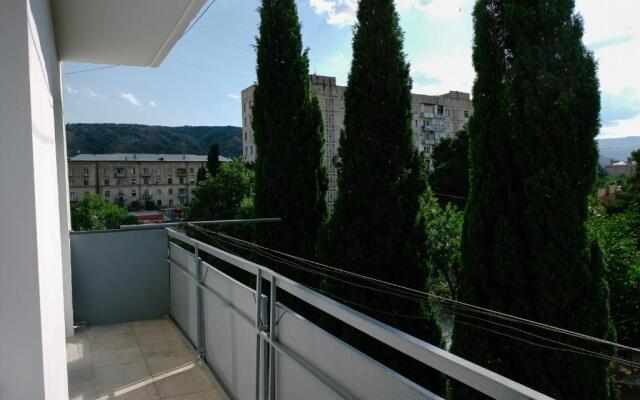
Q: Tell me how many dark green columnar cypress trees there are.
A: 3